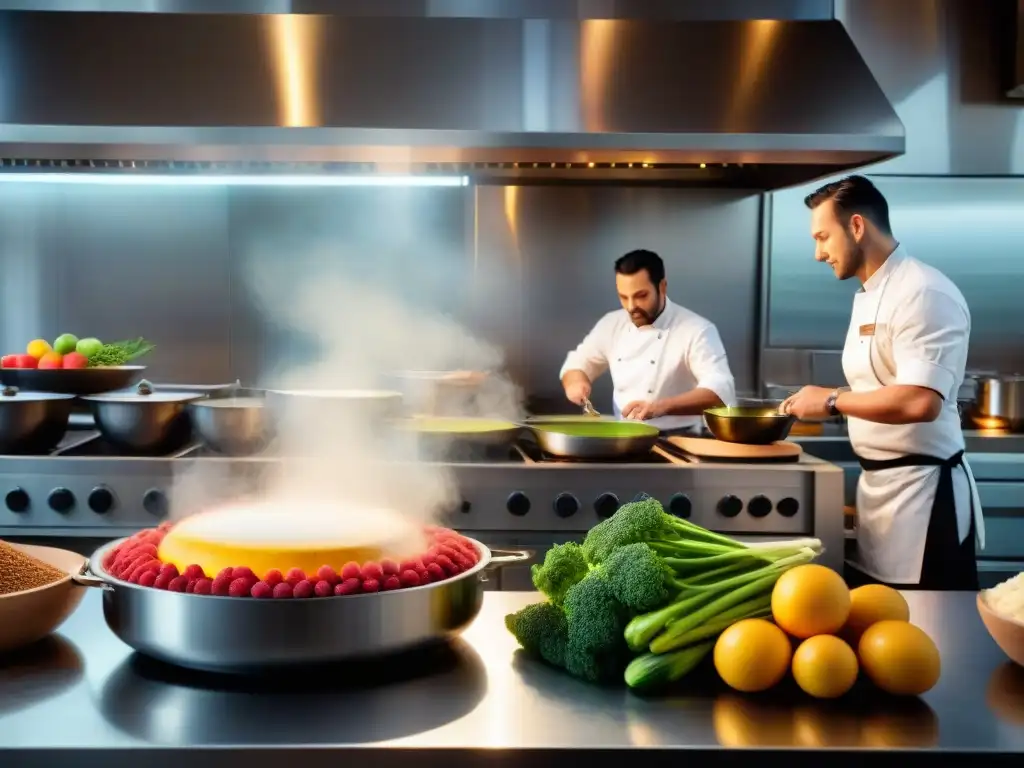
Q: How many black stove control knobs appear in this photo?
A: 11